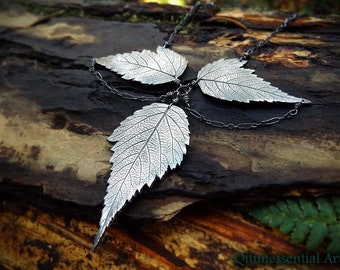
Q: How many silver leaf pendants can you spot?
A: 3